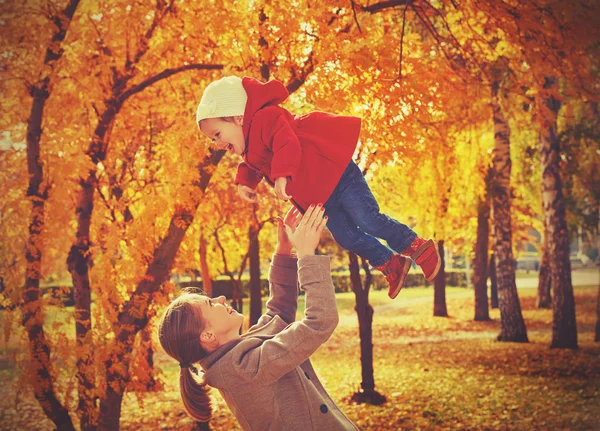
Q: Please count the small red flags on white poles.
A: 0